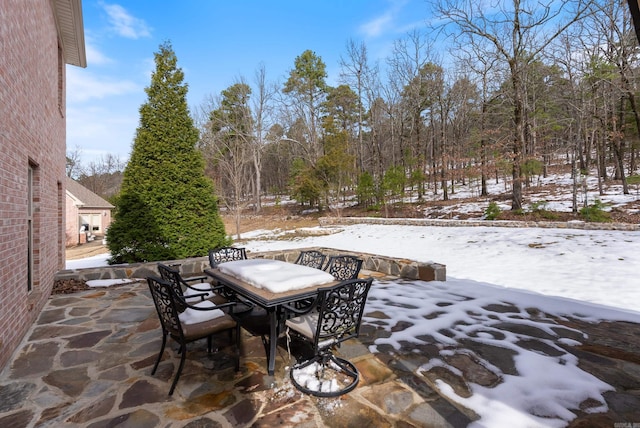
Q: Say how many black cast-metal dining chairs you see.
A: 6